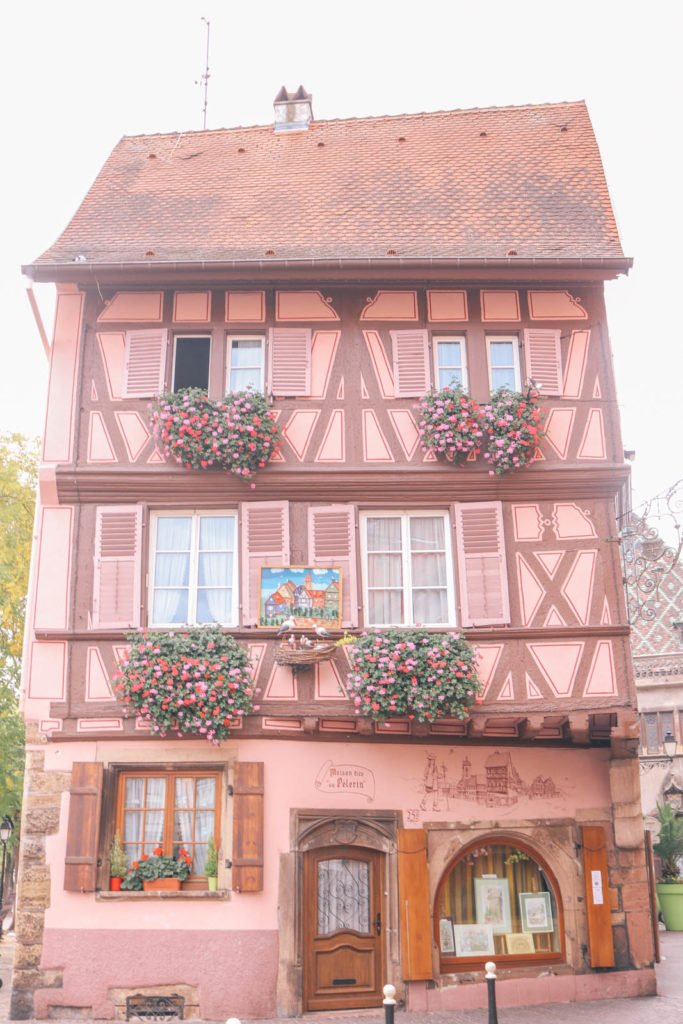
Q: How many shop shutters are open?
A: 2